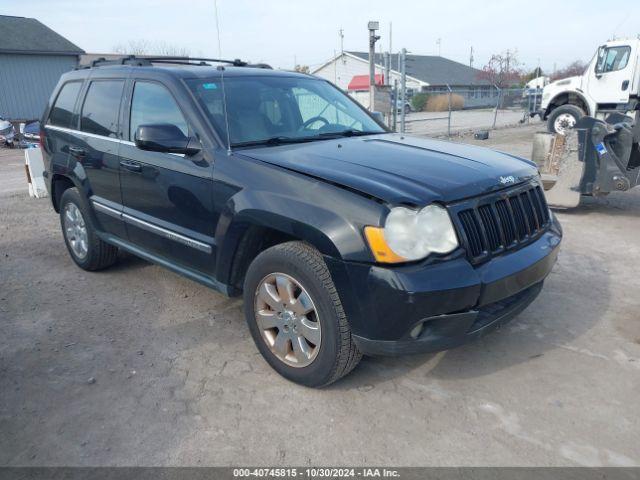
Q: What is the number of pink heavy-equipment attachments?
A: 0